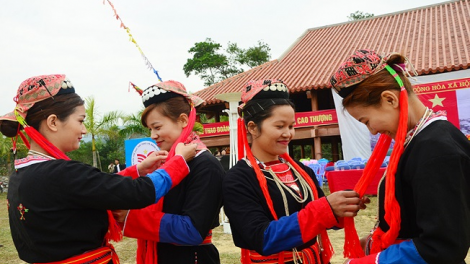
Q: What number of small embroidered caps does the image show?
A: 4